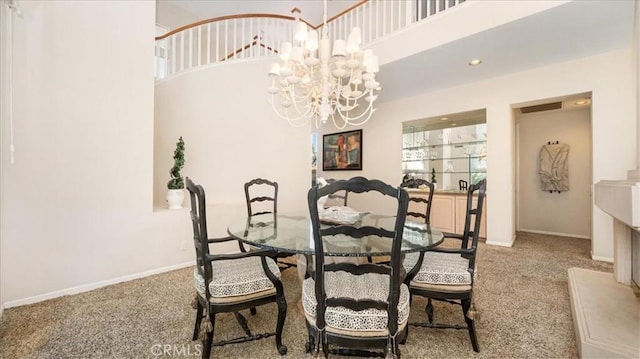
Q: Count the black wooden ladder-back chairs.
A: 6